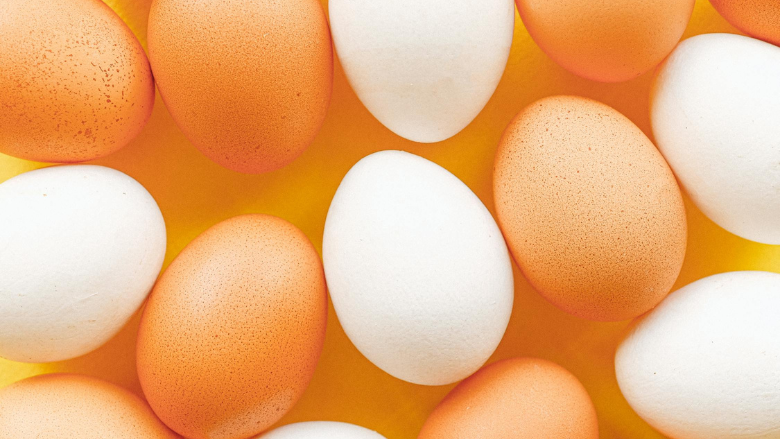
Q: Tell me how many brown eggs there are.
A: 8